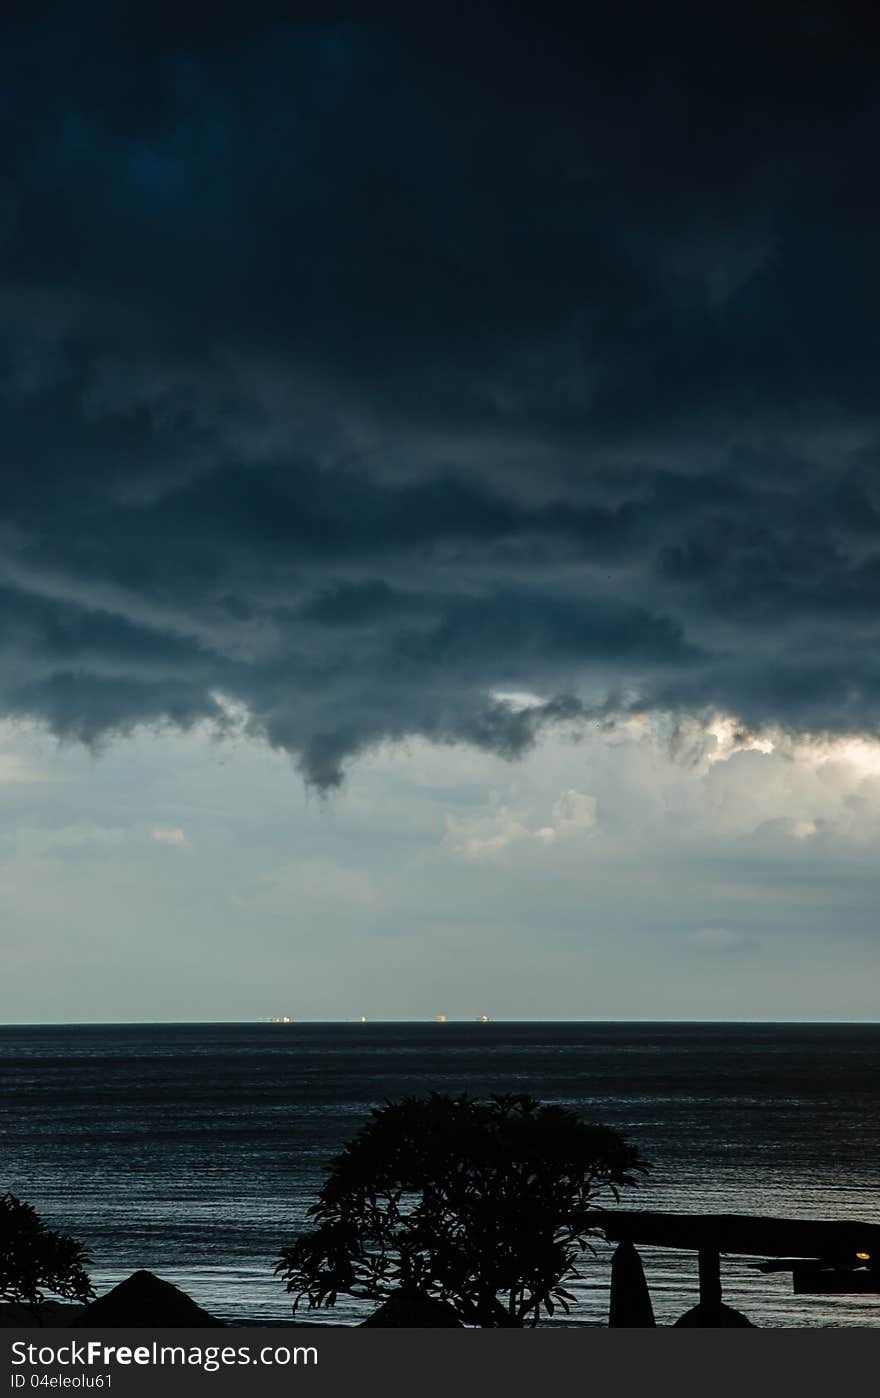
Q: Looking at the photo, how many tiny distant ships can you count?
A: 4